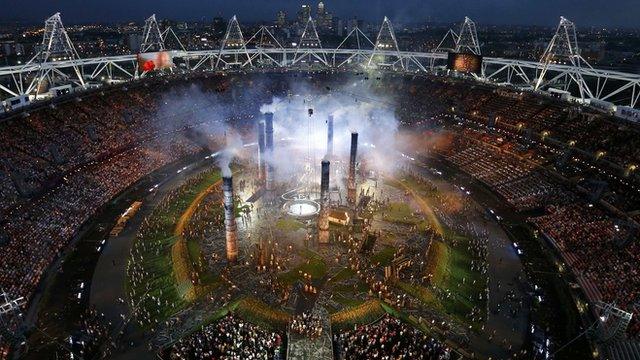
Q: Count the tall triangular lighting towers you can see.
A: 7